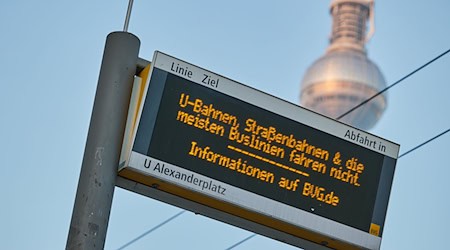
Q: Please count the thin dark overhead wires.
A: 2